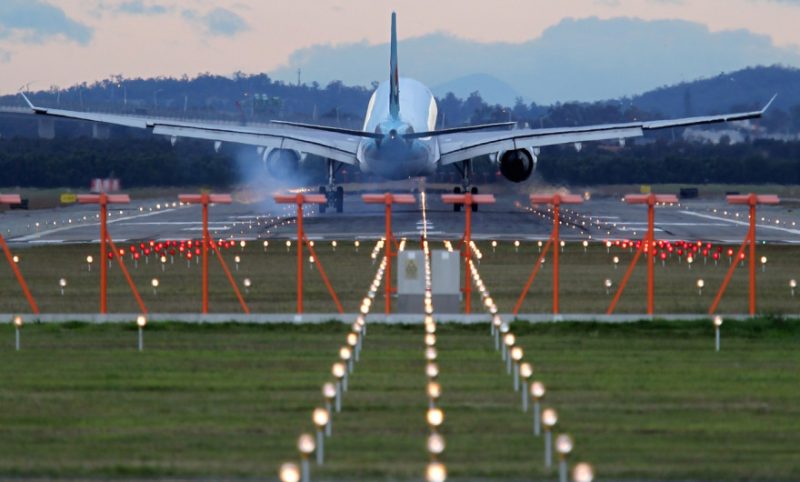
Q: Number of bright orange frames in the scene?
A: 9